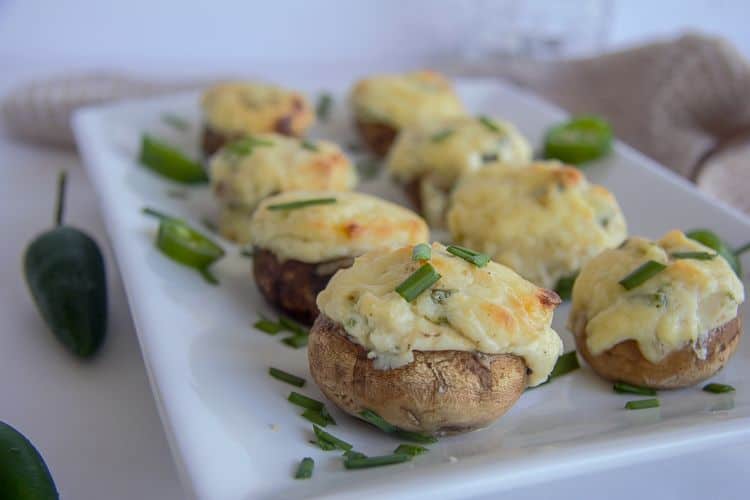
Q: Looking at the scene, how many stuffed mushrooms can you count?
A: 8